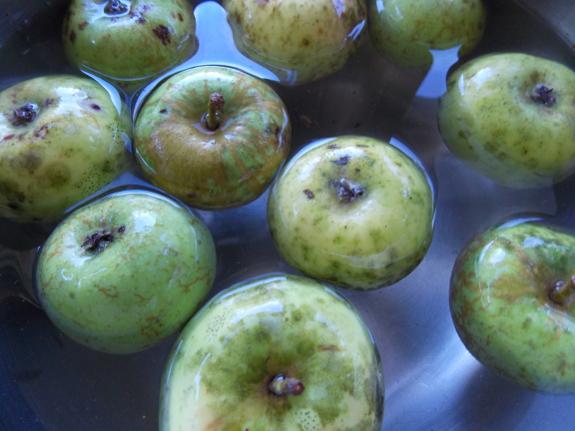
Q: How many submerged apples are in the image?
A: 10